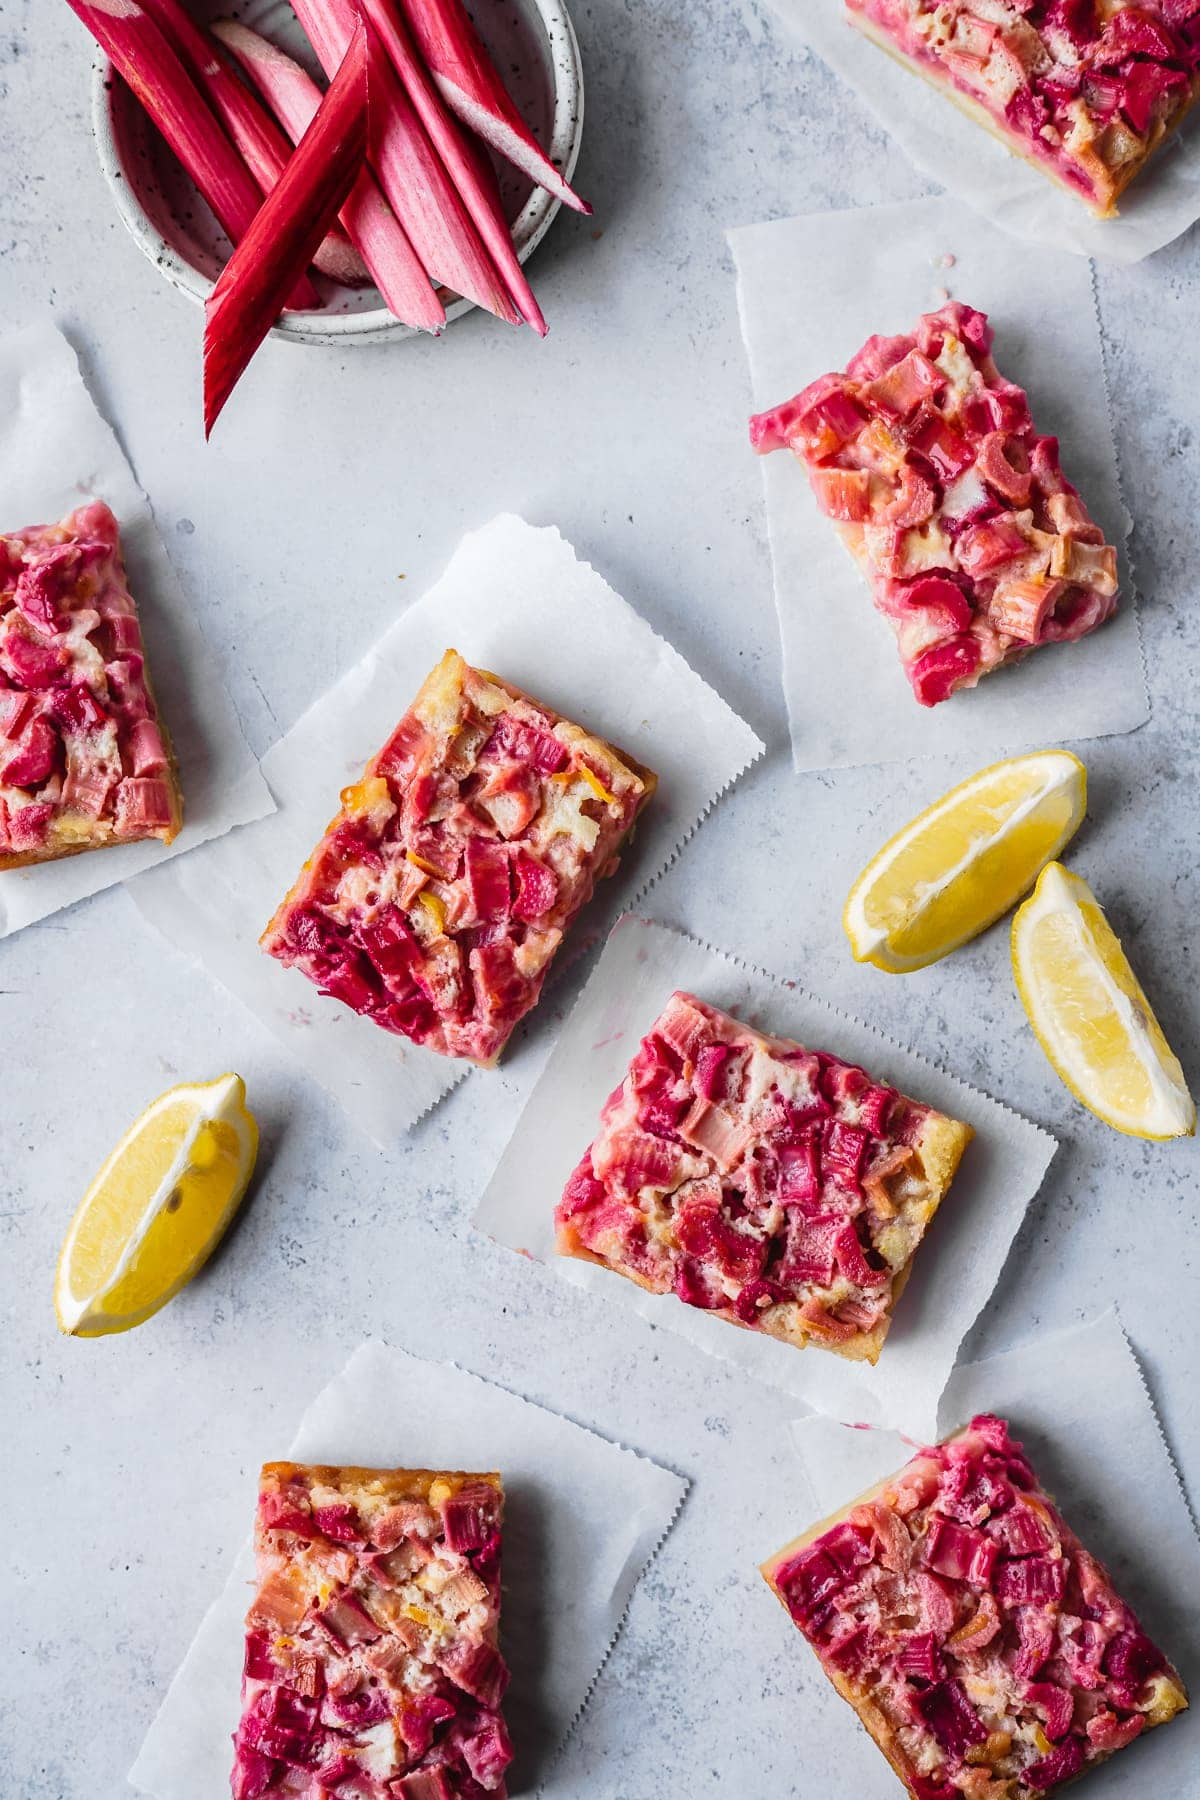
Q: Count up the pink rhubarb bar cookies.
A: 7